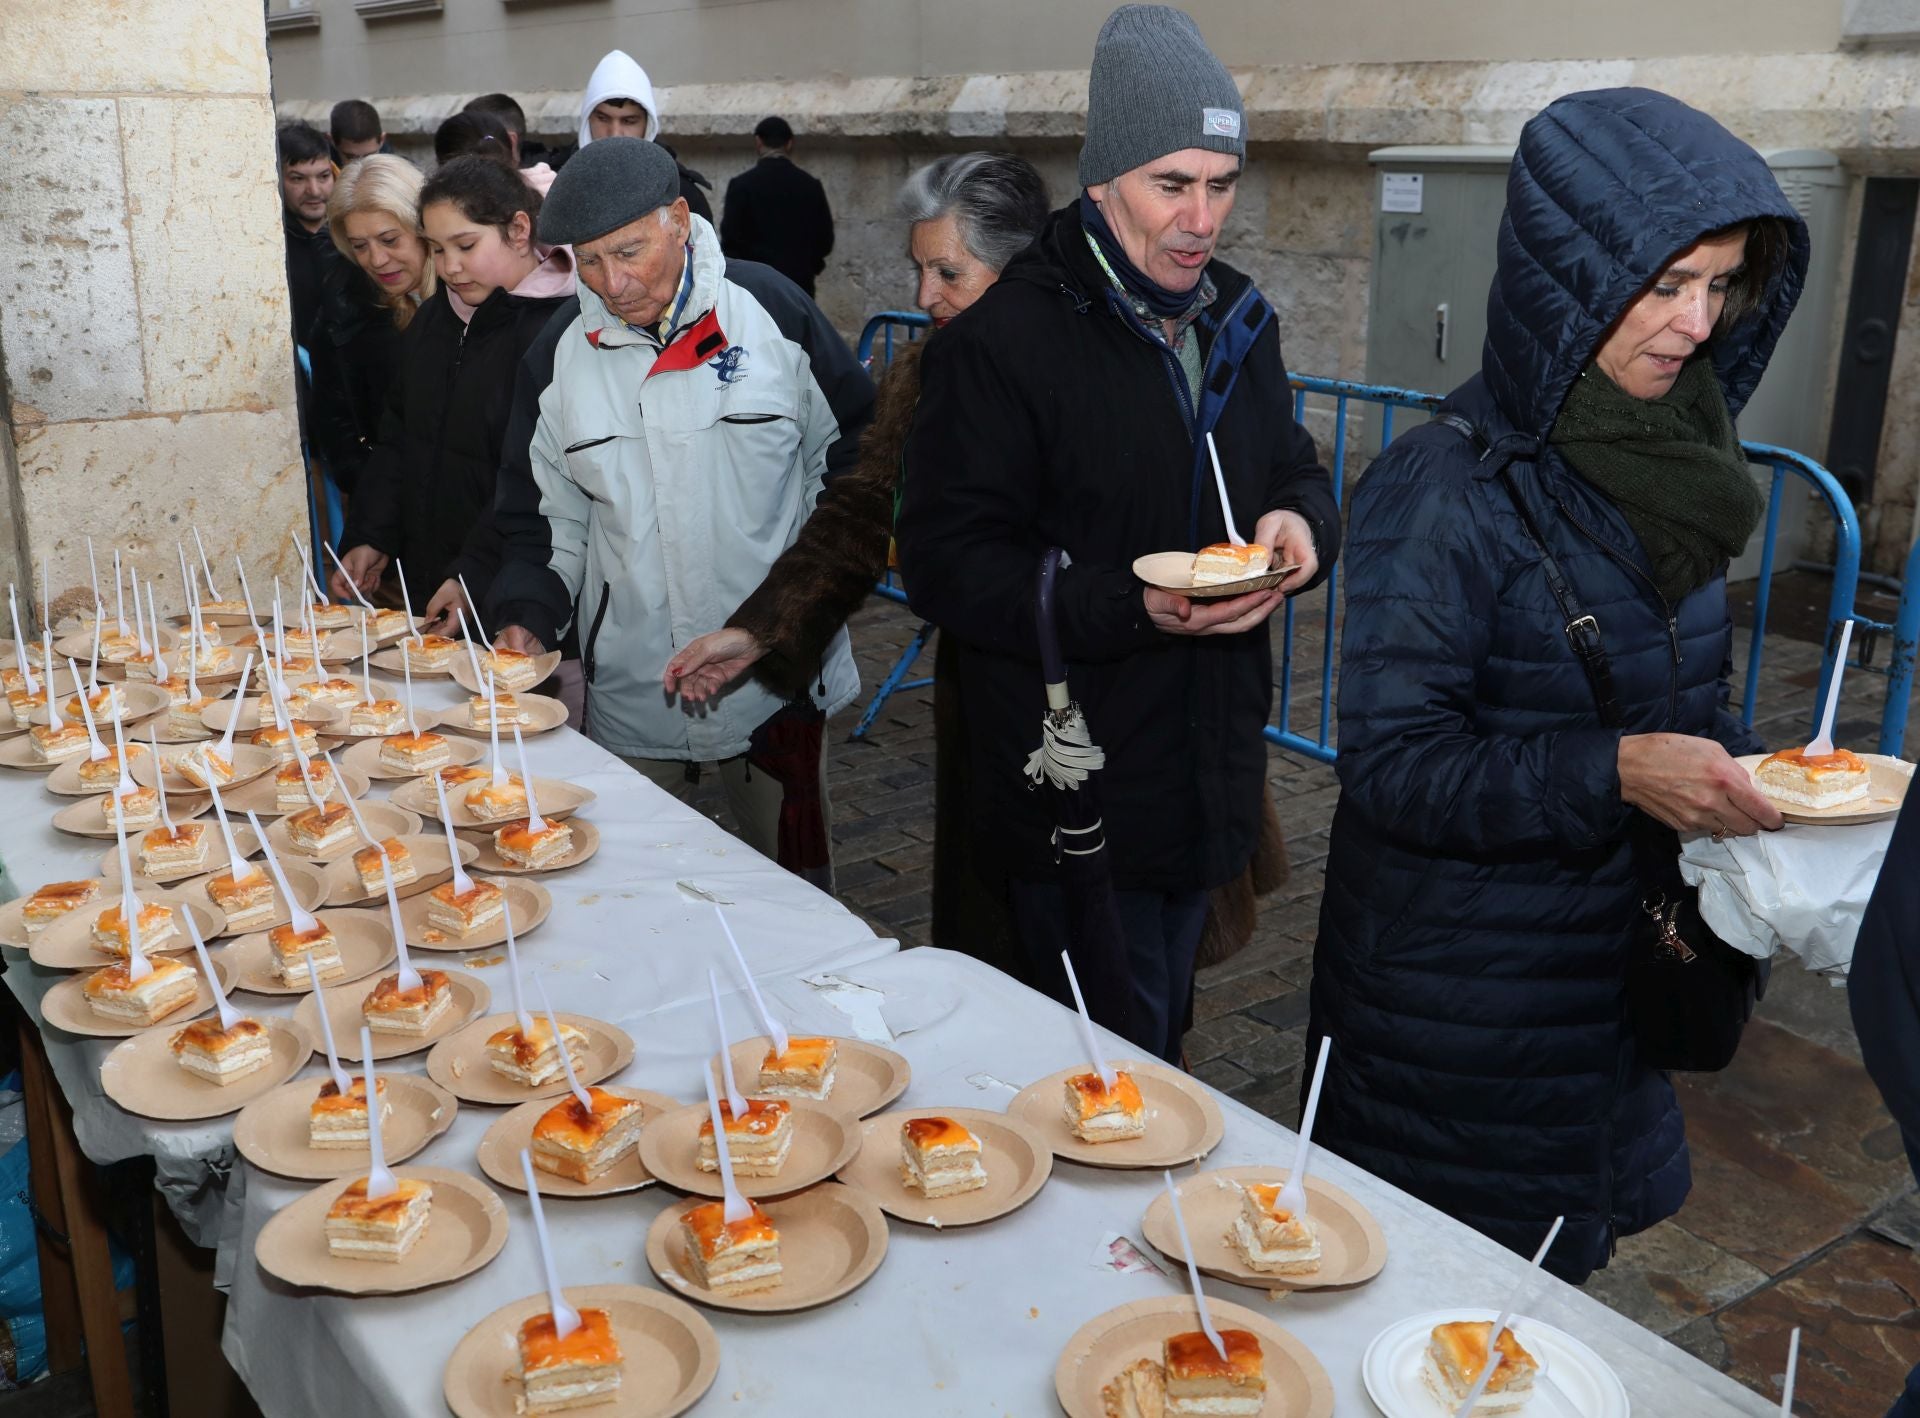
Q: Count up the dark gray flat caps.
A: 1